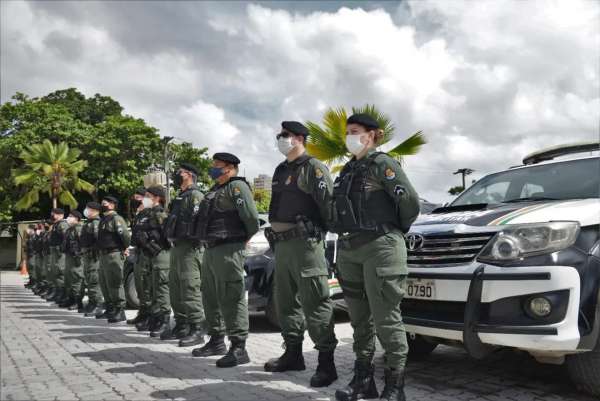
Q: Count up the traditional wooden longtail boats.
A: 0